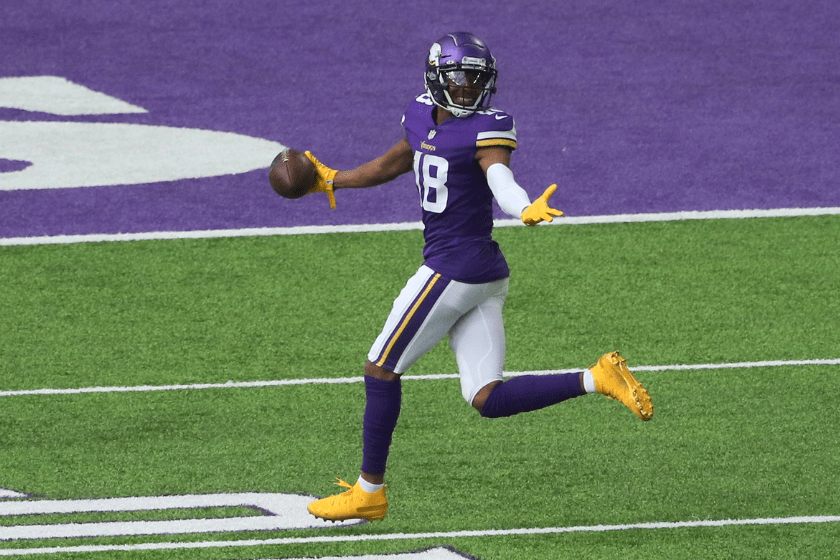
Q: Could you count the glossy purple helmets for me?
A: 1